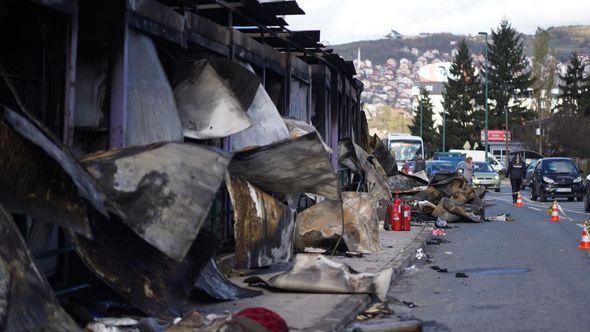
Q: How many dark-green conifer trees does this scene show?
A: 4